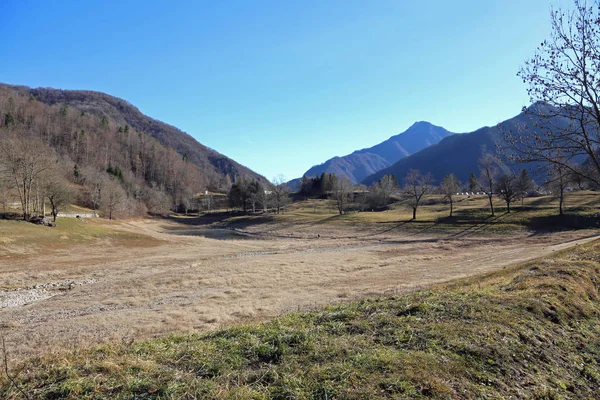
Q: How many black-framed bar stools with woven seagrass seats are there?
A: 0